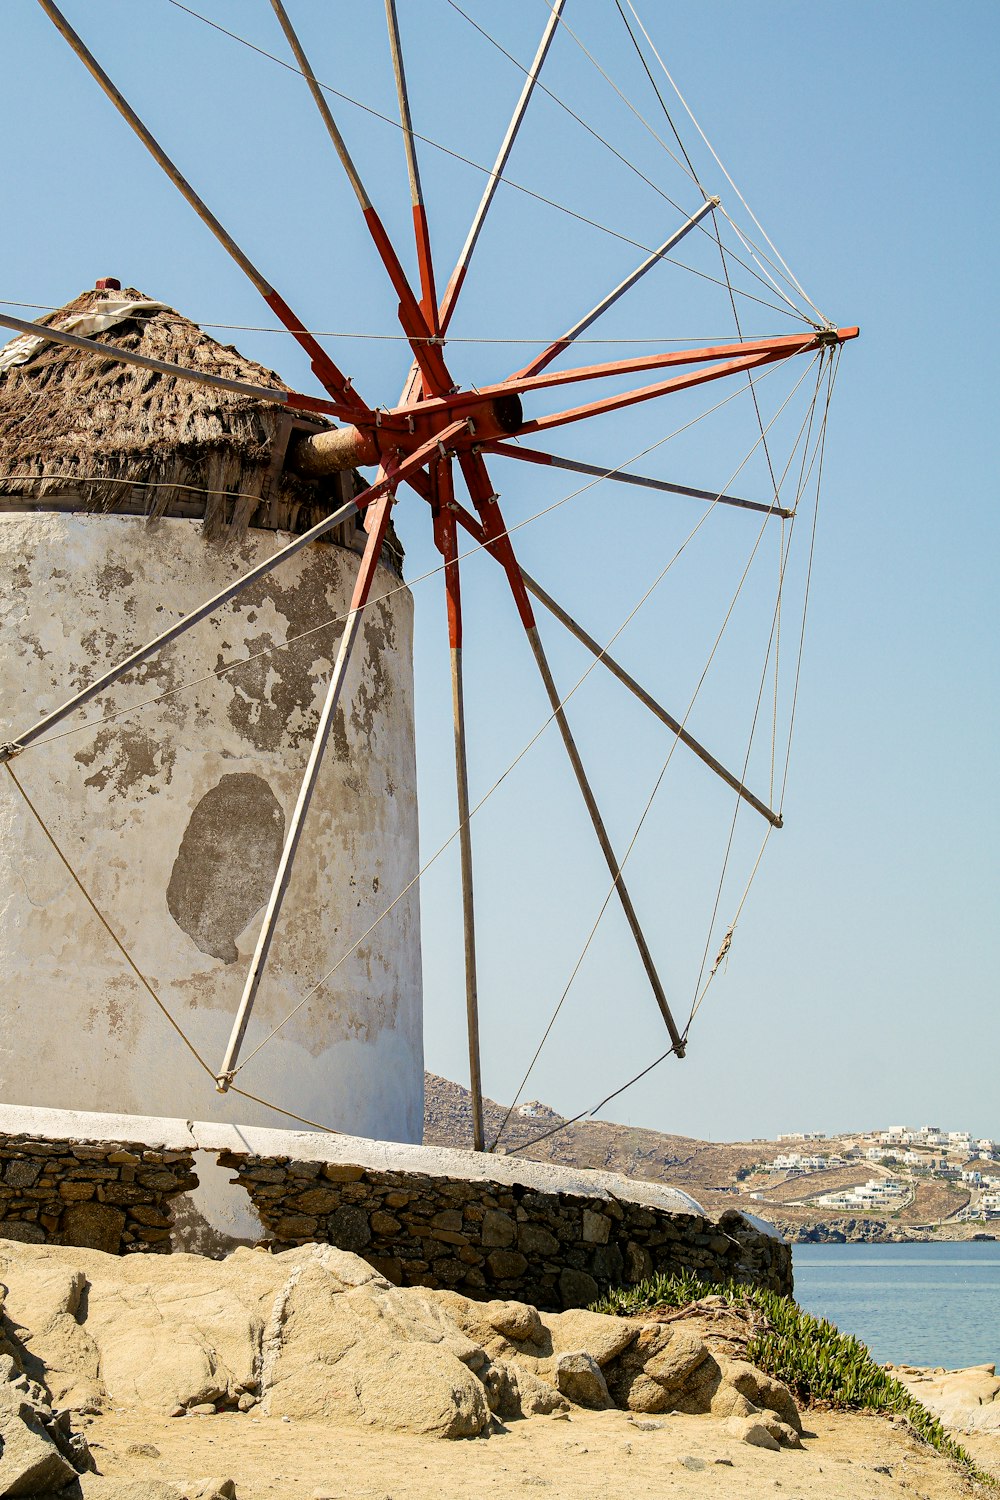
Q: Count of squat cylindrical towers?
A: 1